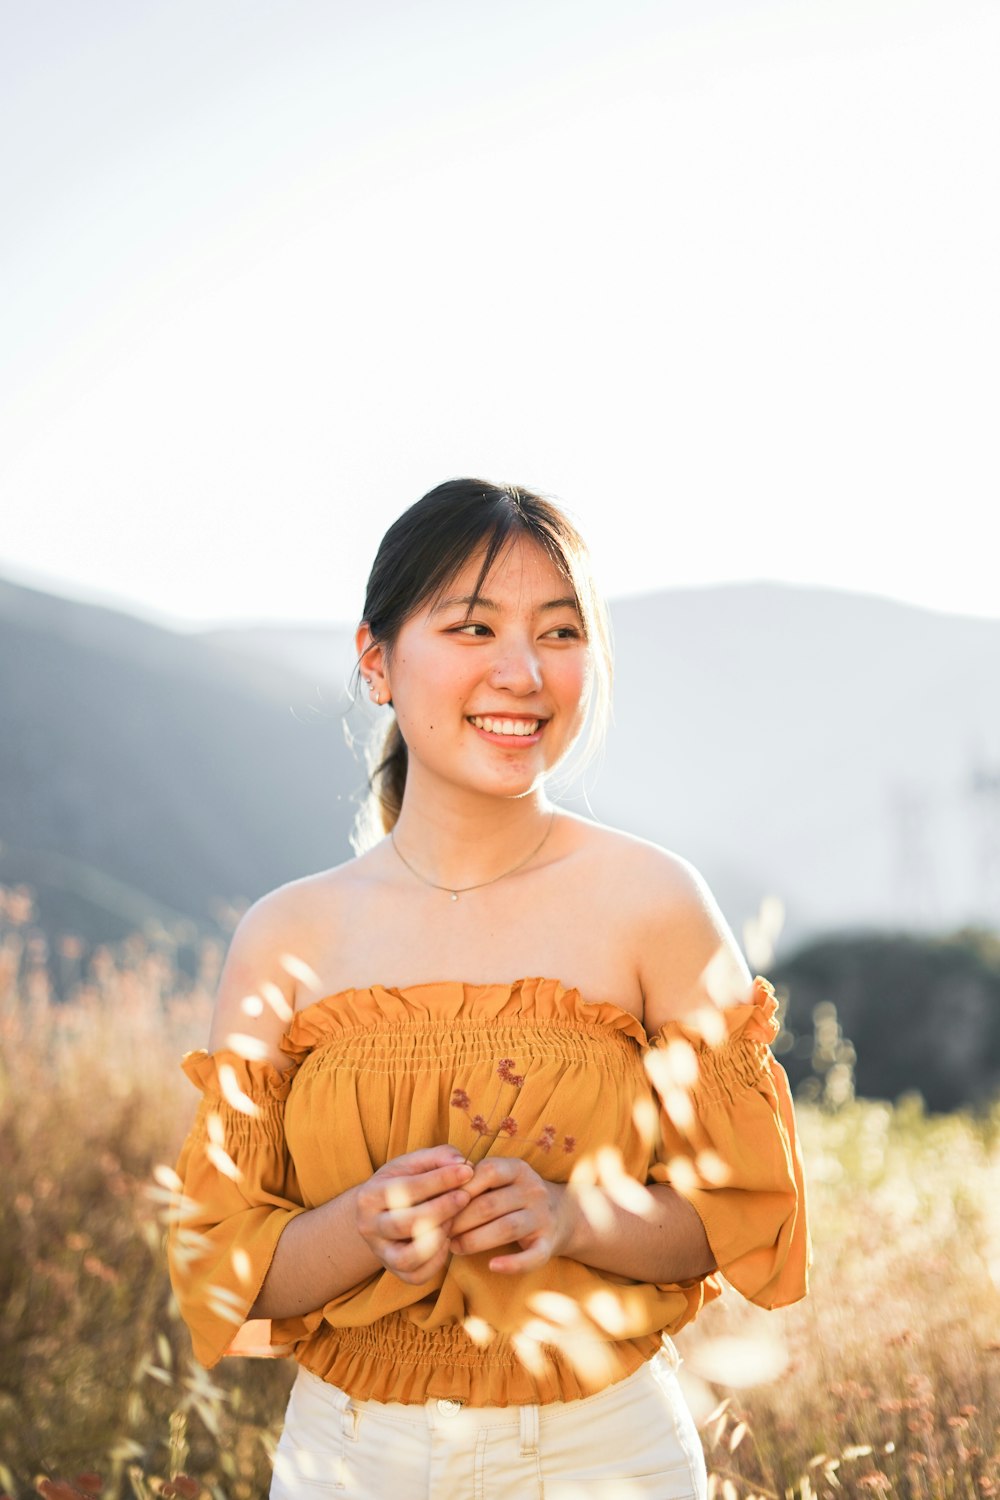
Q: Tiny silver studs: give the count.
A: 2